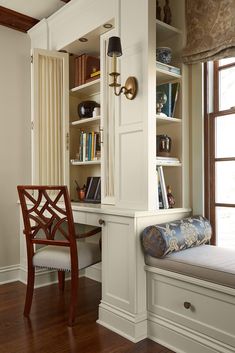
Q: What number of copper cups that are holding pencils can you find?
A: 1